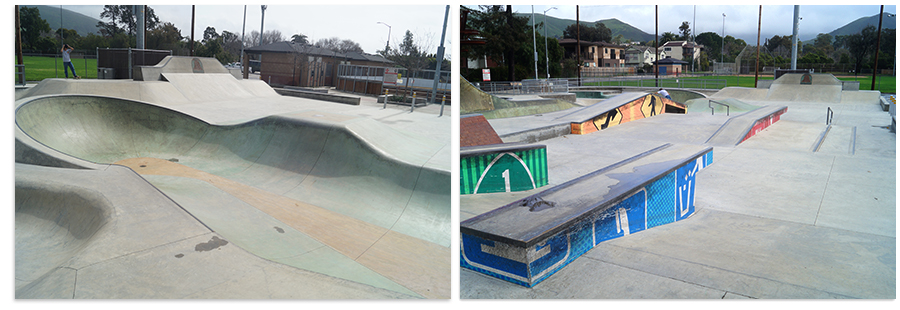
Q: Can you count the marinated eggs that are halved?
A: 0